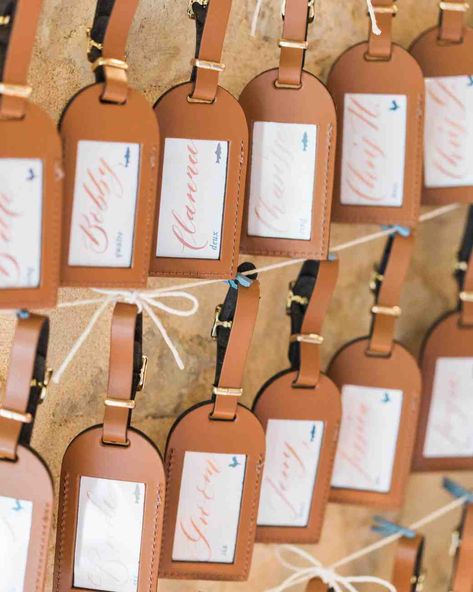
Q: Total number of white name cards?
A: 12